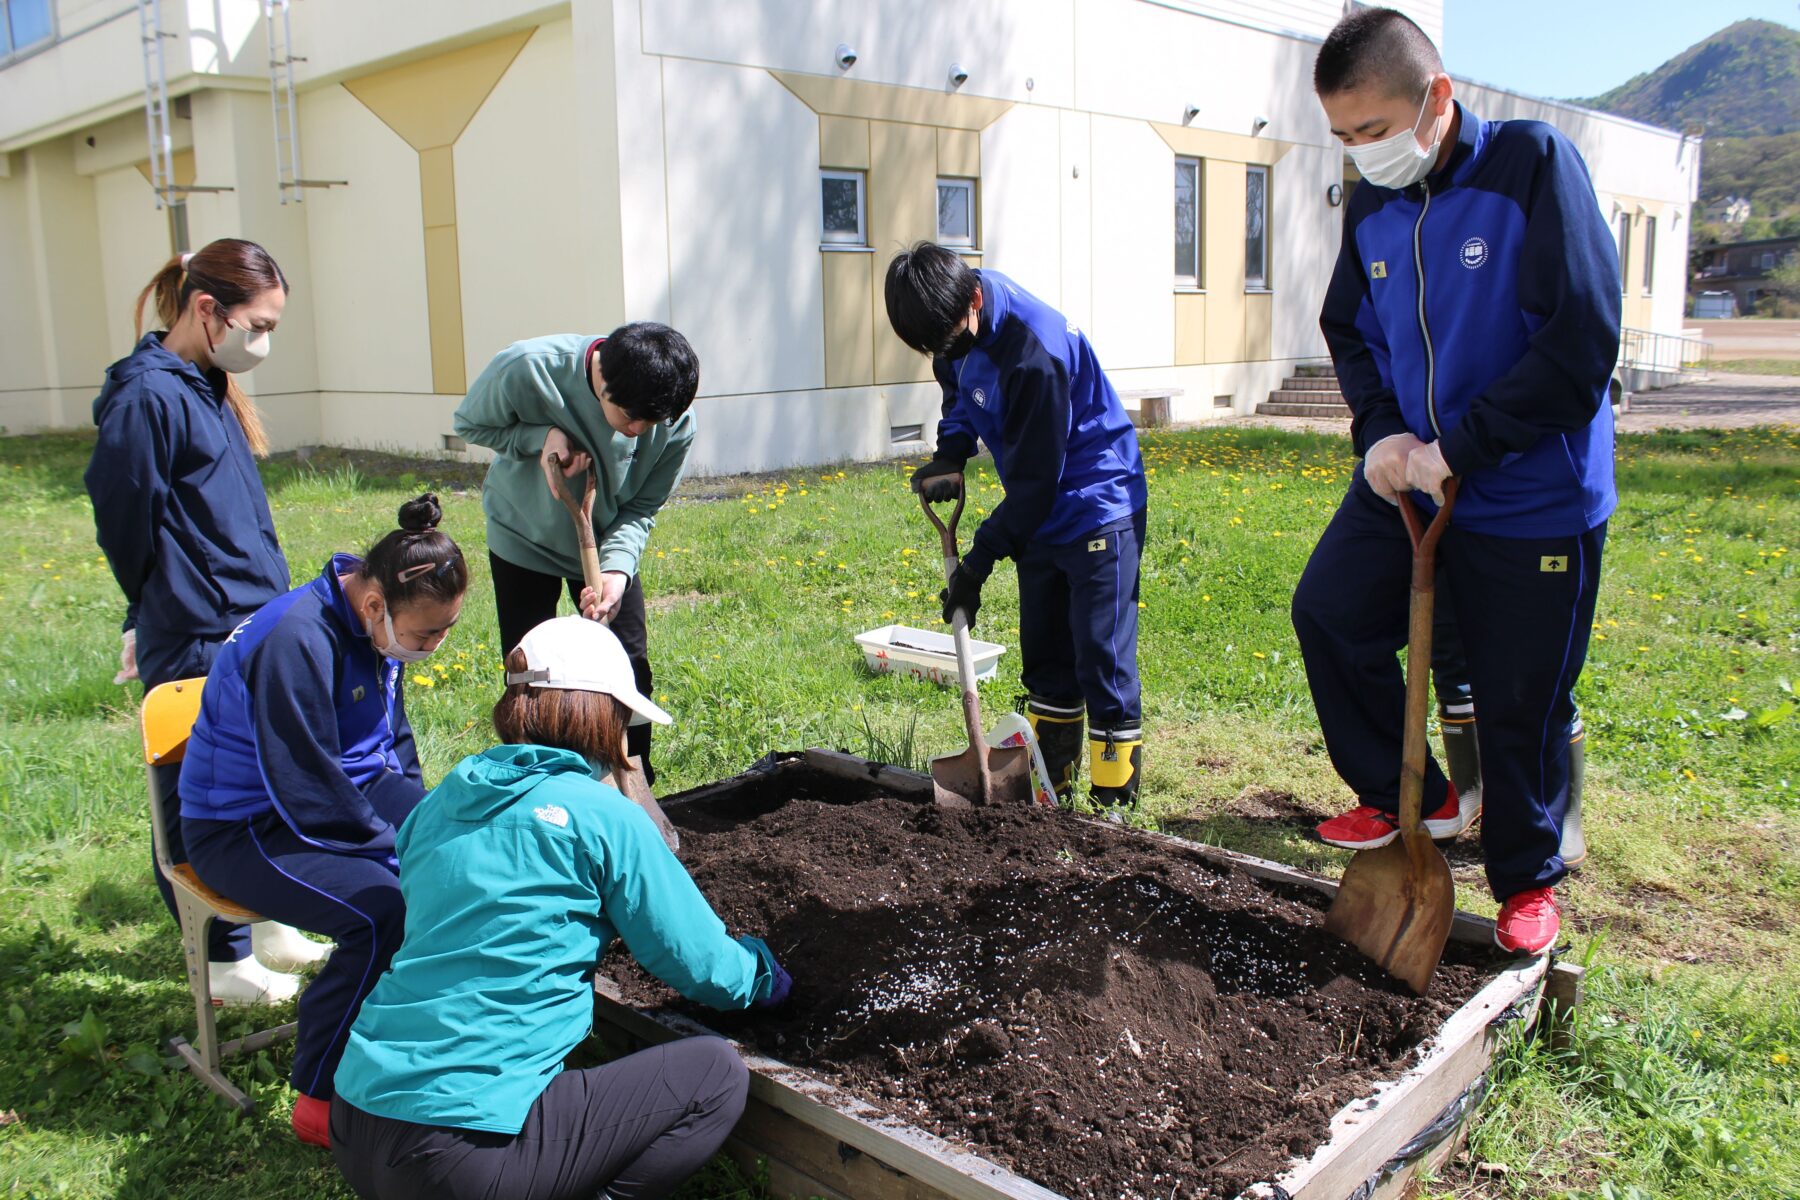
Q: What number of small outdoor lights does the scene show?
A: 4